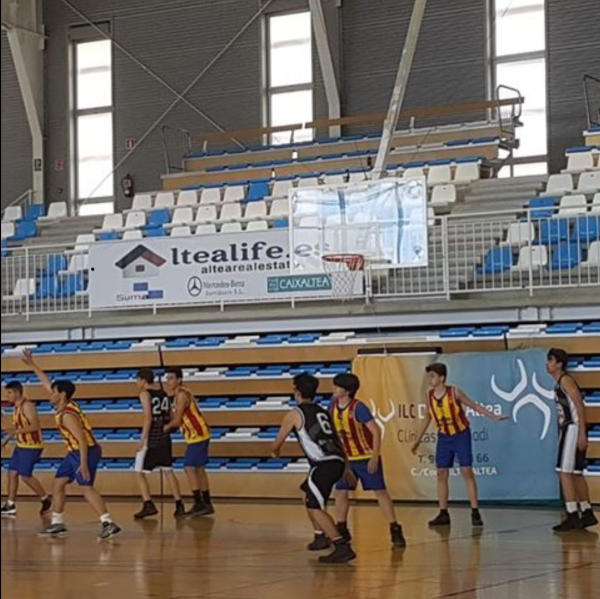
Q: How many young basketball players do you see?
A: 8